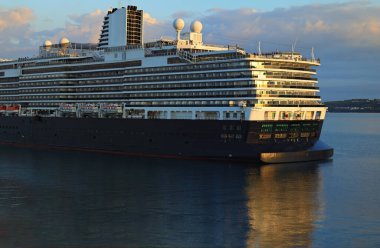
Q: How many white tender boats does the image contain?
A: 3